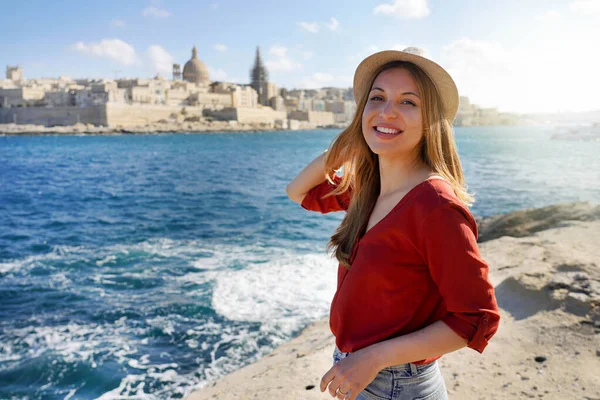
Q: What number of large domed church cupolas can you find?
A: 1